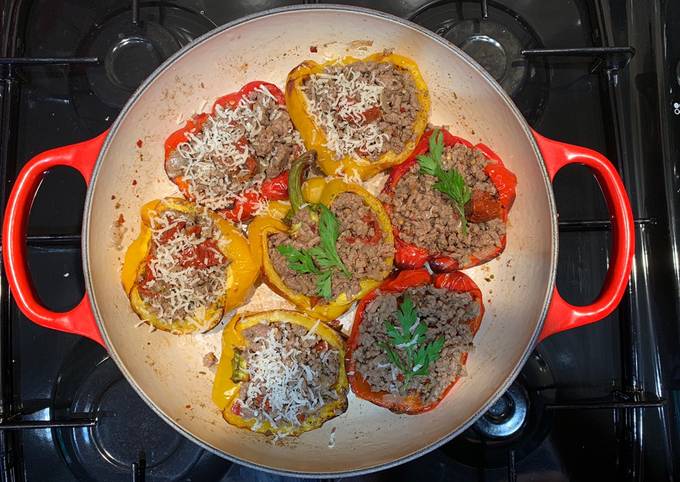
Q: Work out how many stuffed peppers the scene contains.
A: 7